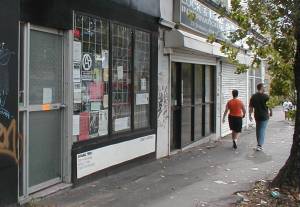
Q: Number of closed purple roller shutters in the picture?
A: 0